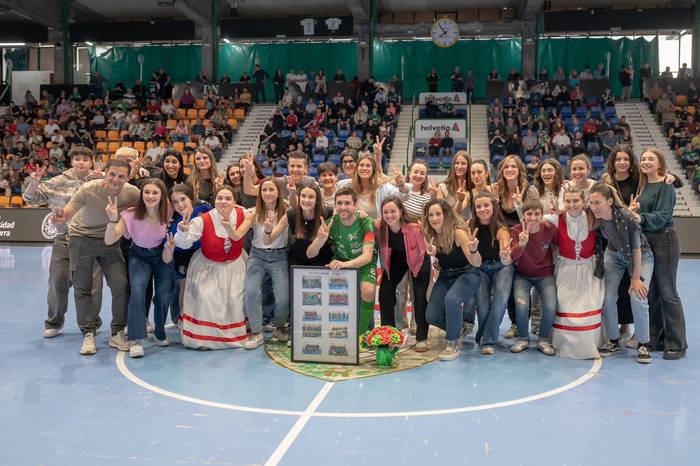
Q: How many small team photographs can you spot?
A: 10